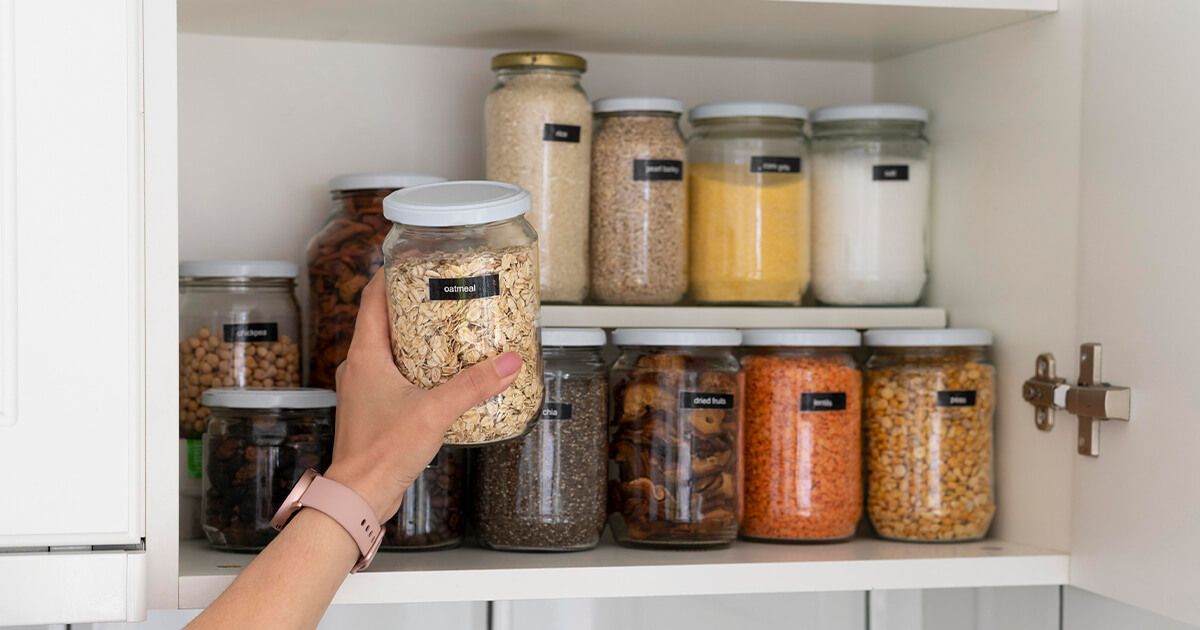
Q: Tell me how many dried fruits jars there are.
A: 1